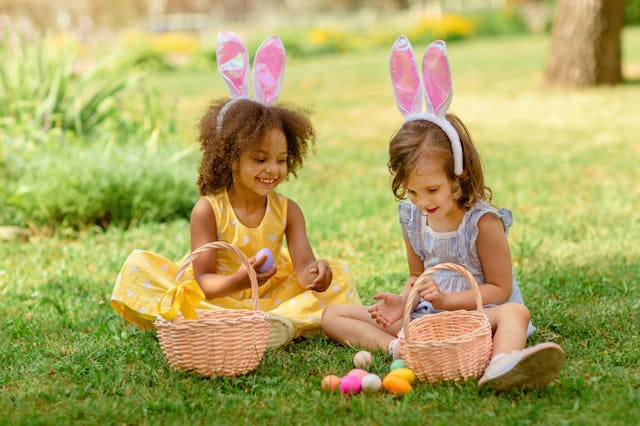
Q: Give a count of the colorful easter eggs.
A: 9